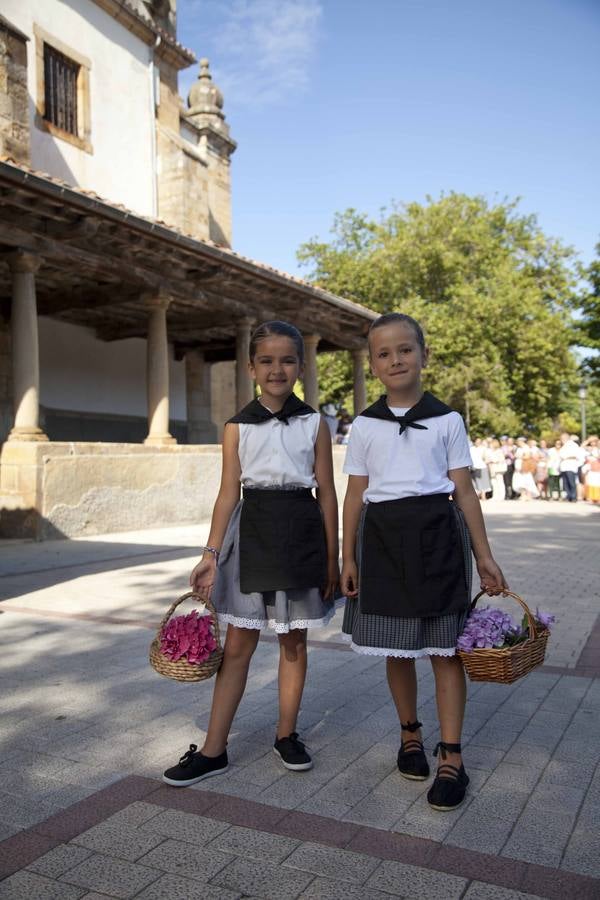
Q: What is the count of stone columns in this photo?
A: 5